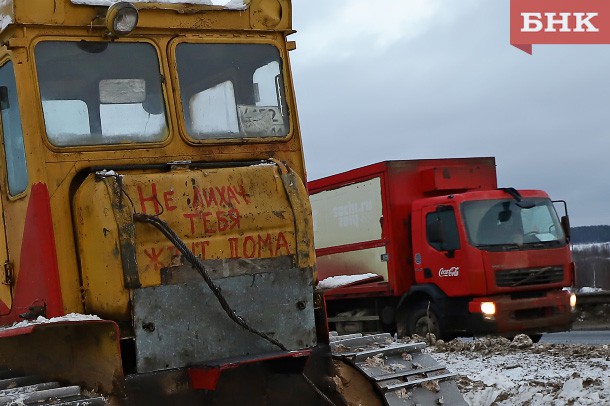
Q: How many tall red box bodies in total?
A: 1